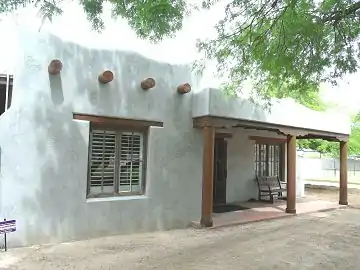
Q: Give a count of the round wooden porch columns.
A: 3